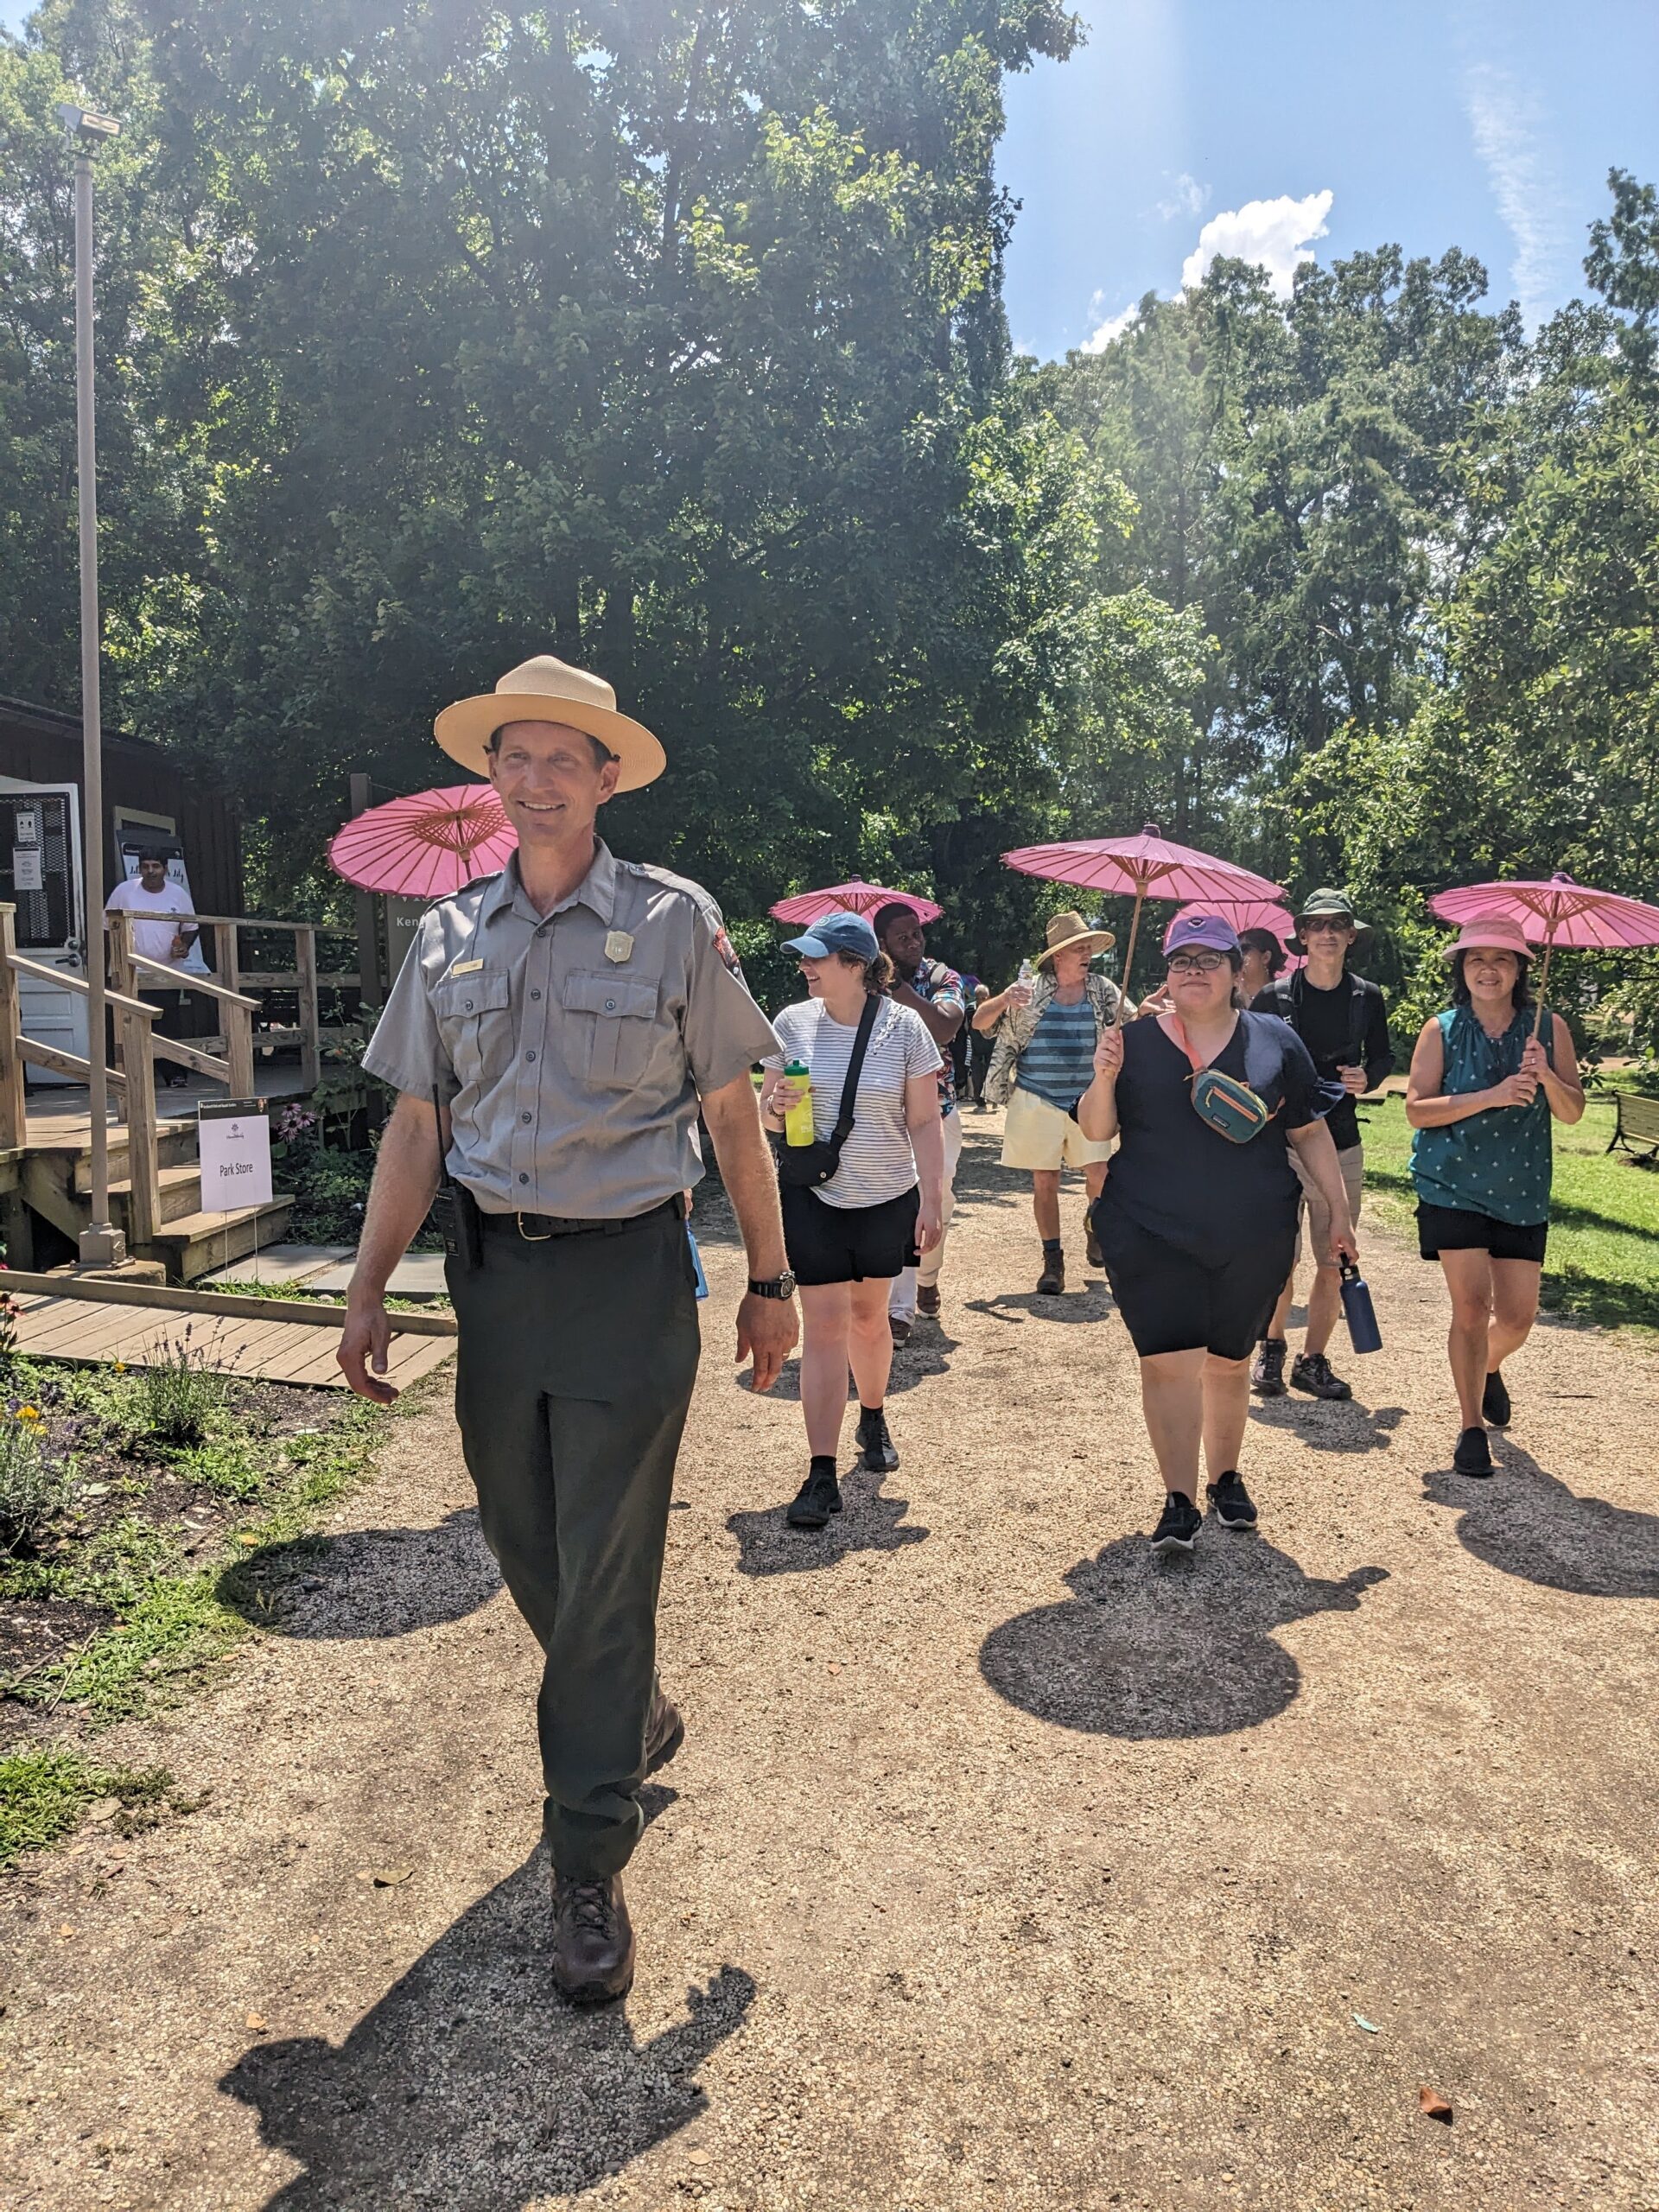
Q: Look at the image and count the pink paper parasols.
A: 5